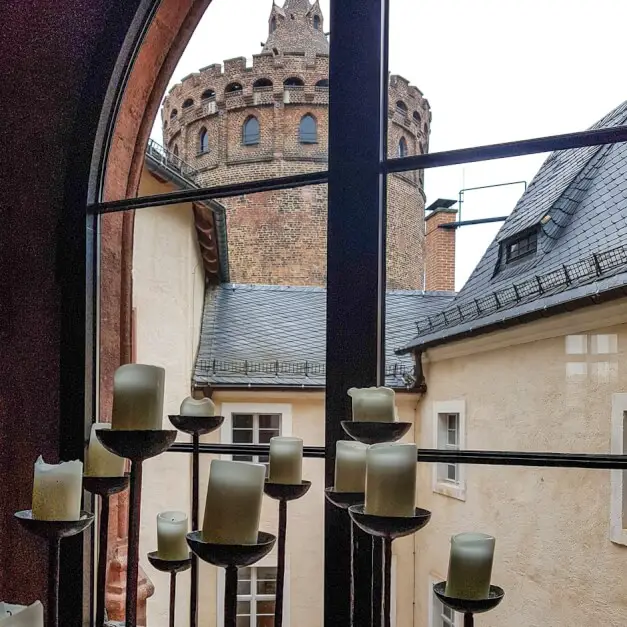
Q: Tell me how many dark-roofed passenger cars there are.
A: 0